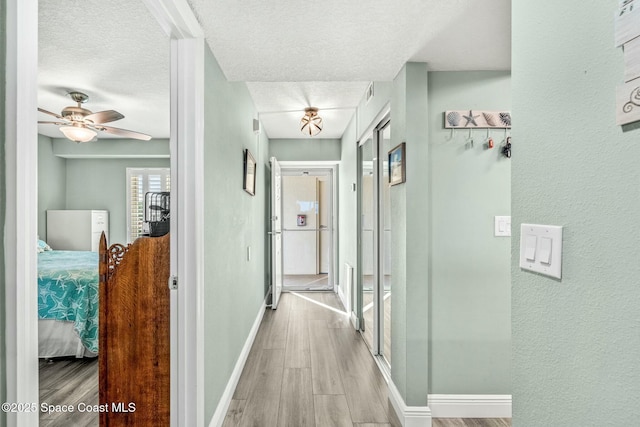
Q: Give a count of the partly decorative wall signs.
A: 1